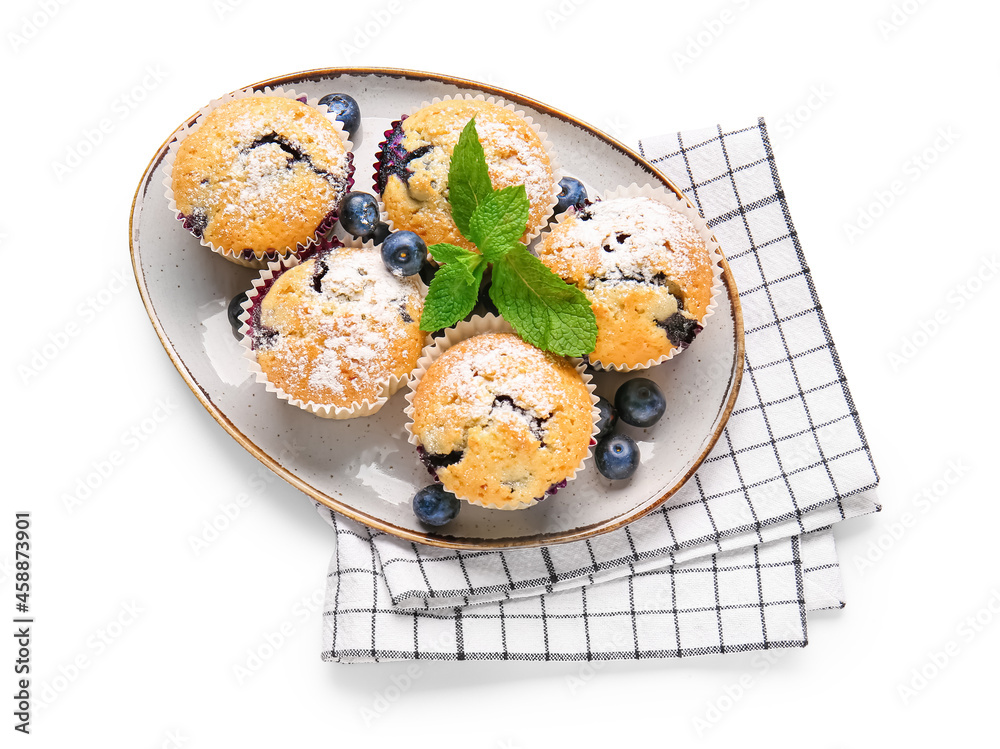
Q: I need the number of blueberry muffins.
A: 5